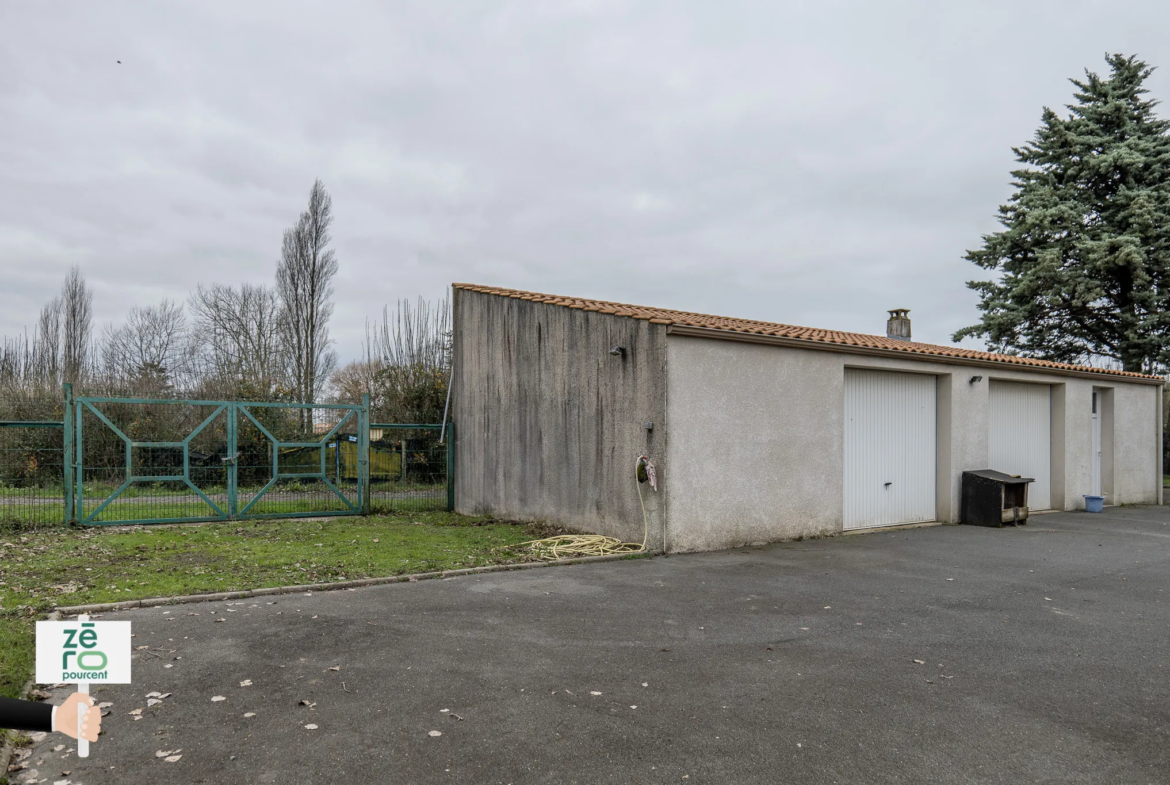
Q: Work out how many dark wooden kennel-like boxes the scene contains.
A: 1